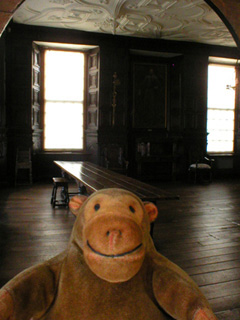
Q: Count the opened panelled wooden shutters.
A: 2